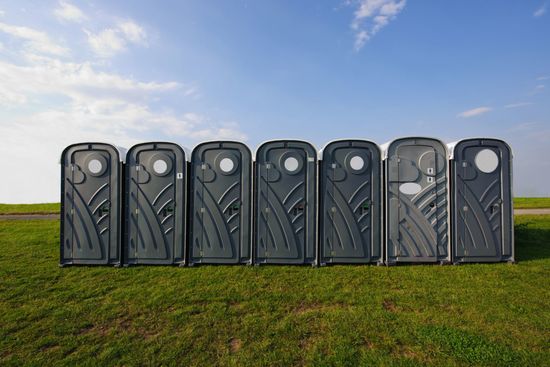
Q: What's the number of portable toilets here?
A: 7